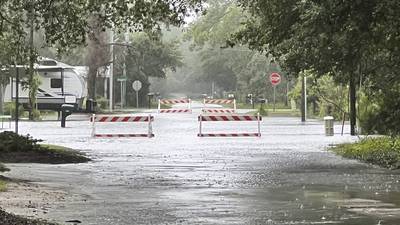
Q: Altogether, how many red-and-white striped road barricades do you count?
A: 4